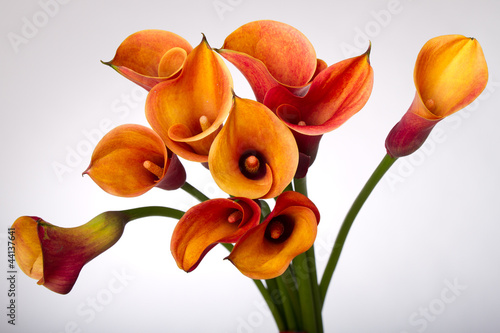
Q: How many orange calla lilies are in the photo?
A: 10